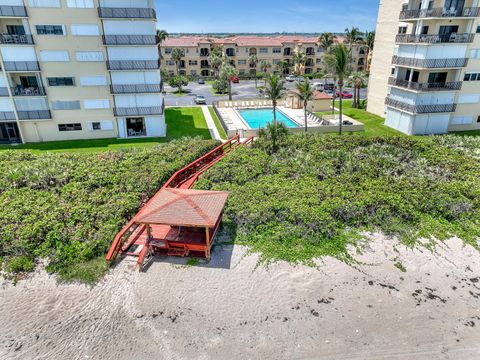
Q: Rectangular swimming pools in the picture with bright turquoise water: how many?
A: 1